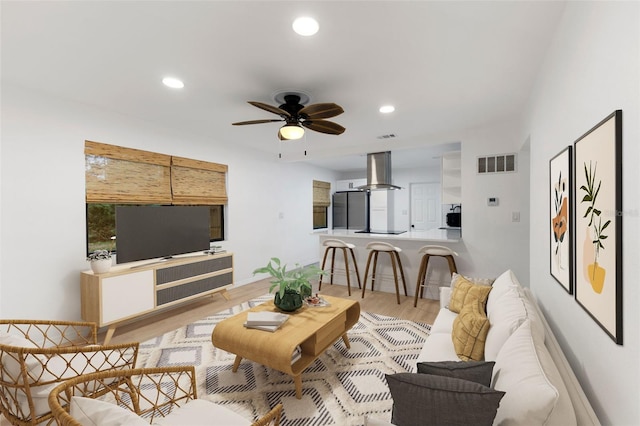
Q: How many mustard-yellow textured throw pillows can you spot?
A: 2